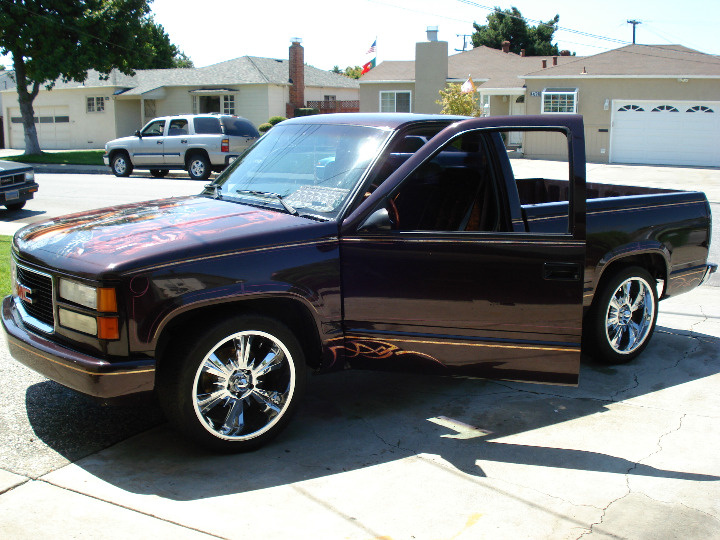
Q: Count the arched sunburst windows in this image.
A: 3